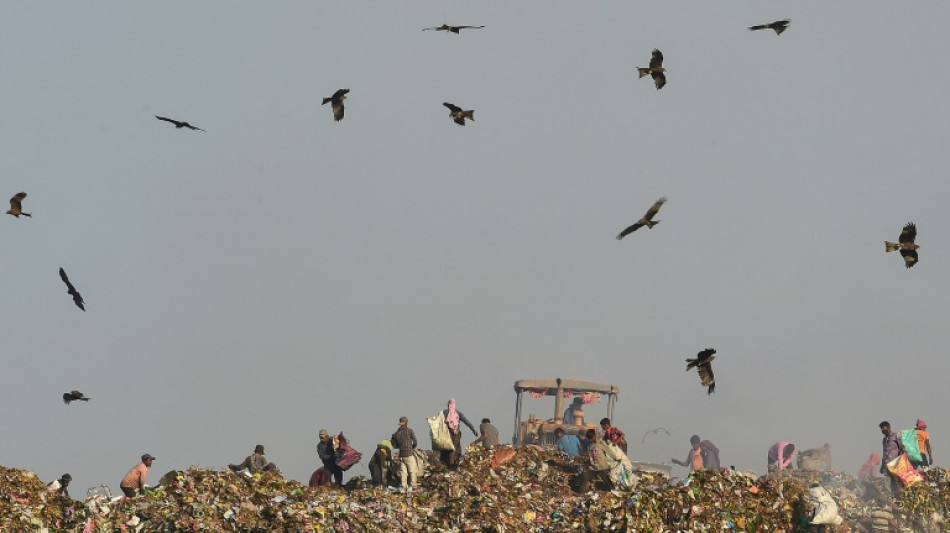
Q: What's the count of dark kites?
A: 12